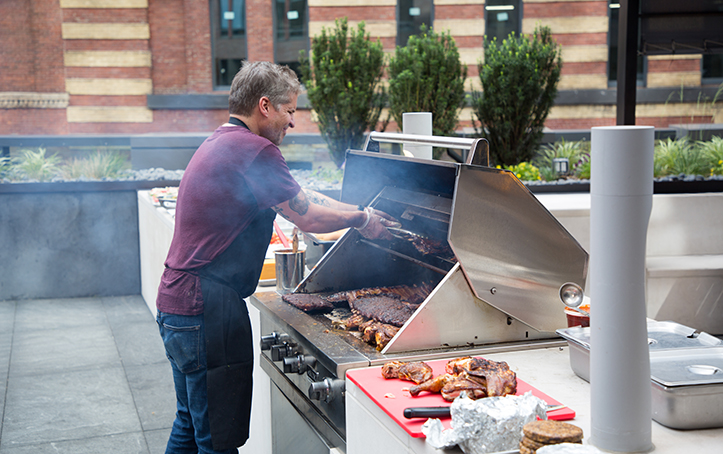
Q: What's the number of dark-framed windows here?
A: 6